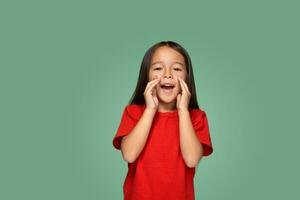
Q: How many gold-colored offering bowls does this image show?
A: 0